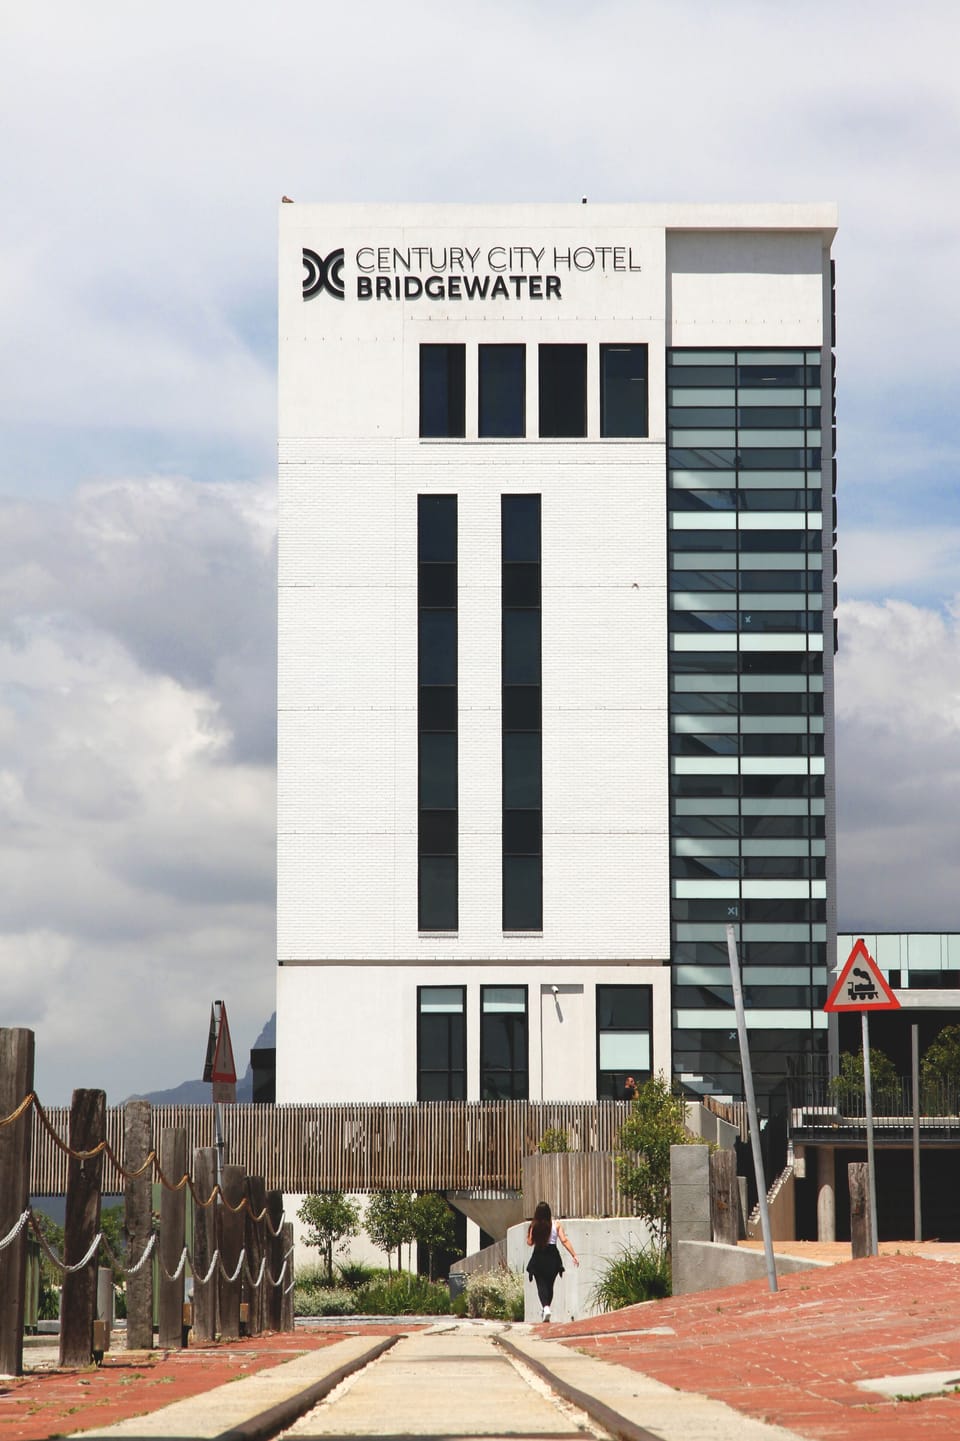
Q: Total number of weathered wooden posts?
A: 11